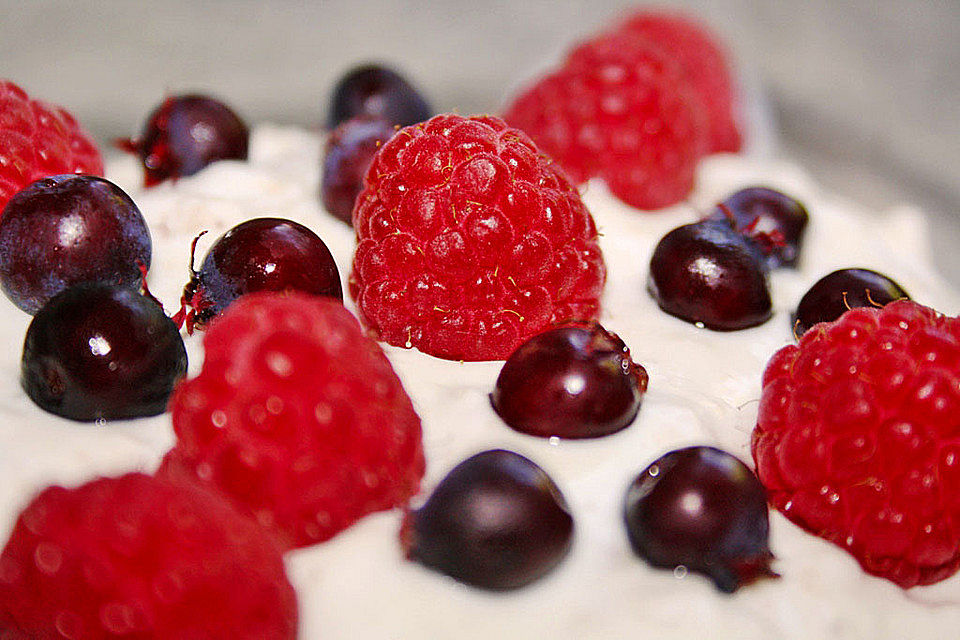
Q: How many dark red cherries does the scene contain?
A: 12